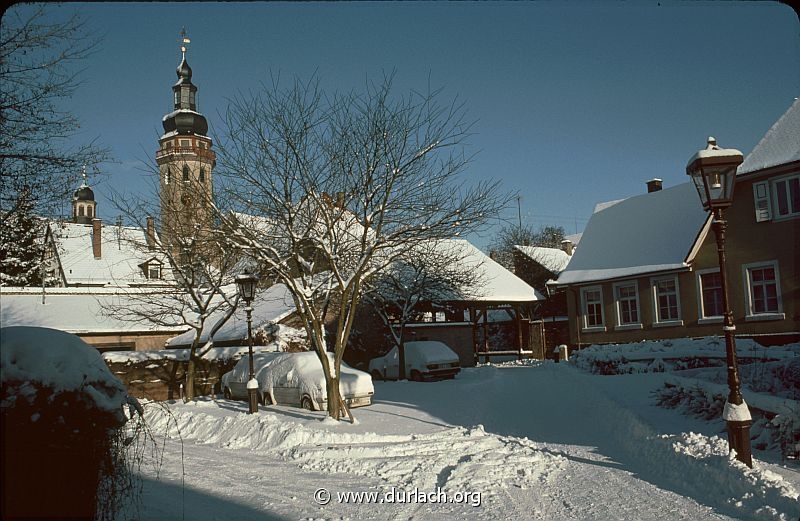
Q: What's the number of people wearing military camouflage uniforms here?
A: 0